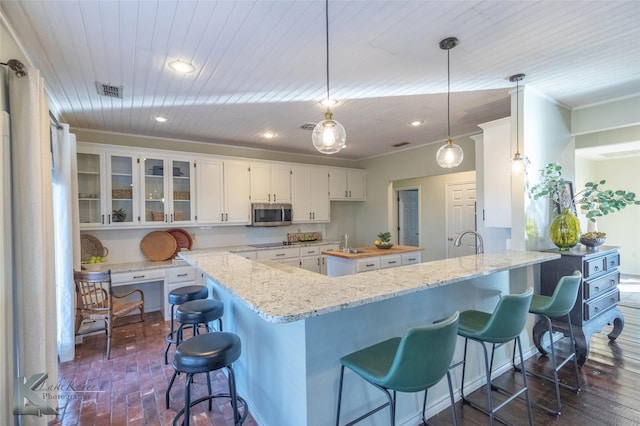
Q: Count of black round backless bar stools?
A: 3